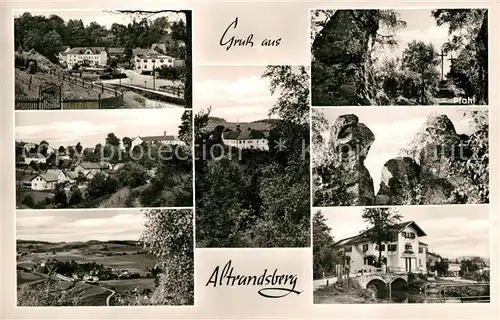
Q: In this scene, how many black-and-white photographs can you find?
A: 7